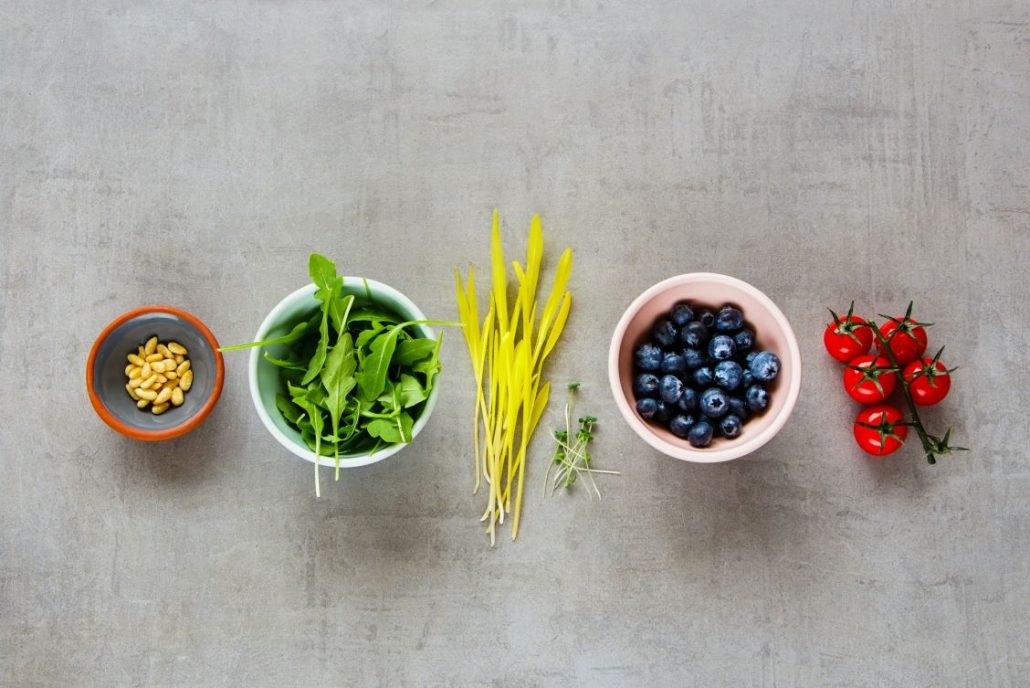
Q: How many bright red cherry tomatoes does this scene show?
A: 5